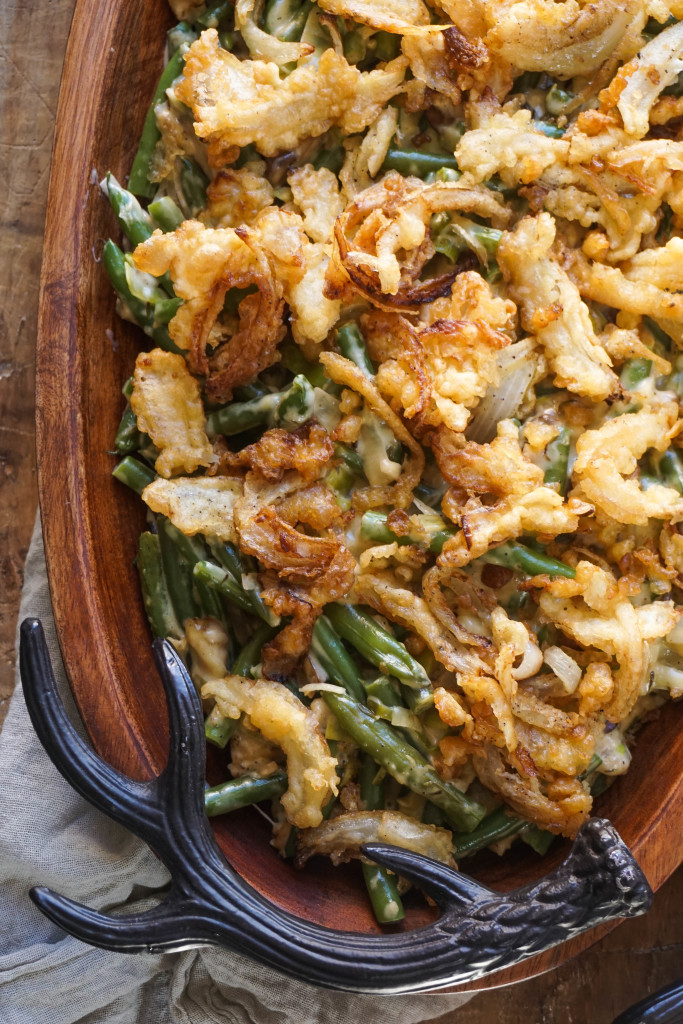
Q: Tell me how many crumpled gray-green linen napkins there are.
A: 1